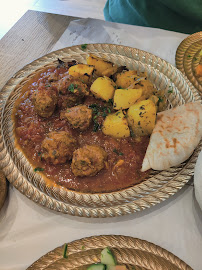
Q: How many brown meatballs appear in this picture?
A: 5